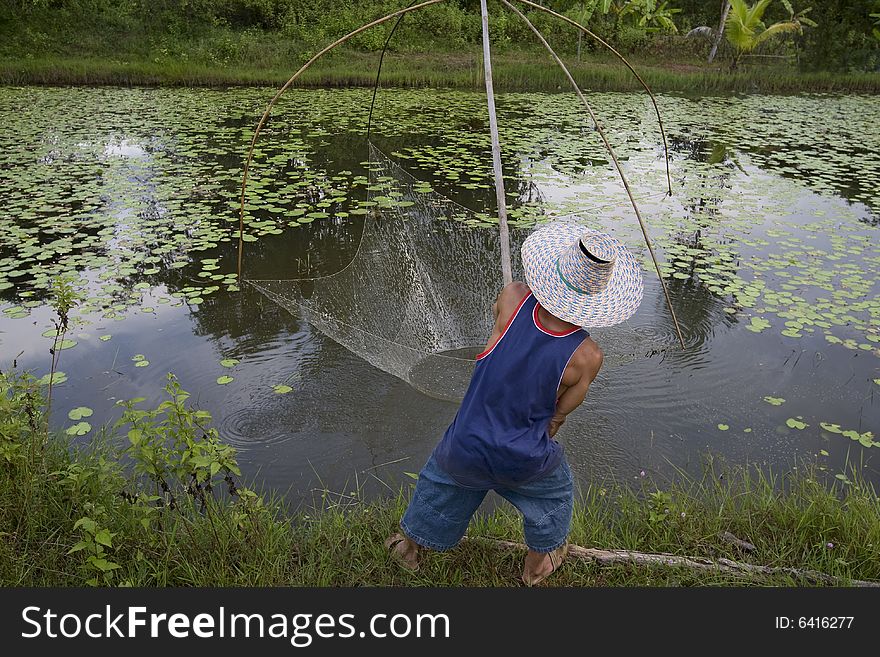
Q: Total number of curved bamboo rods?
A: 4